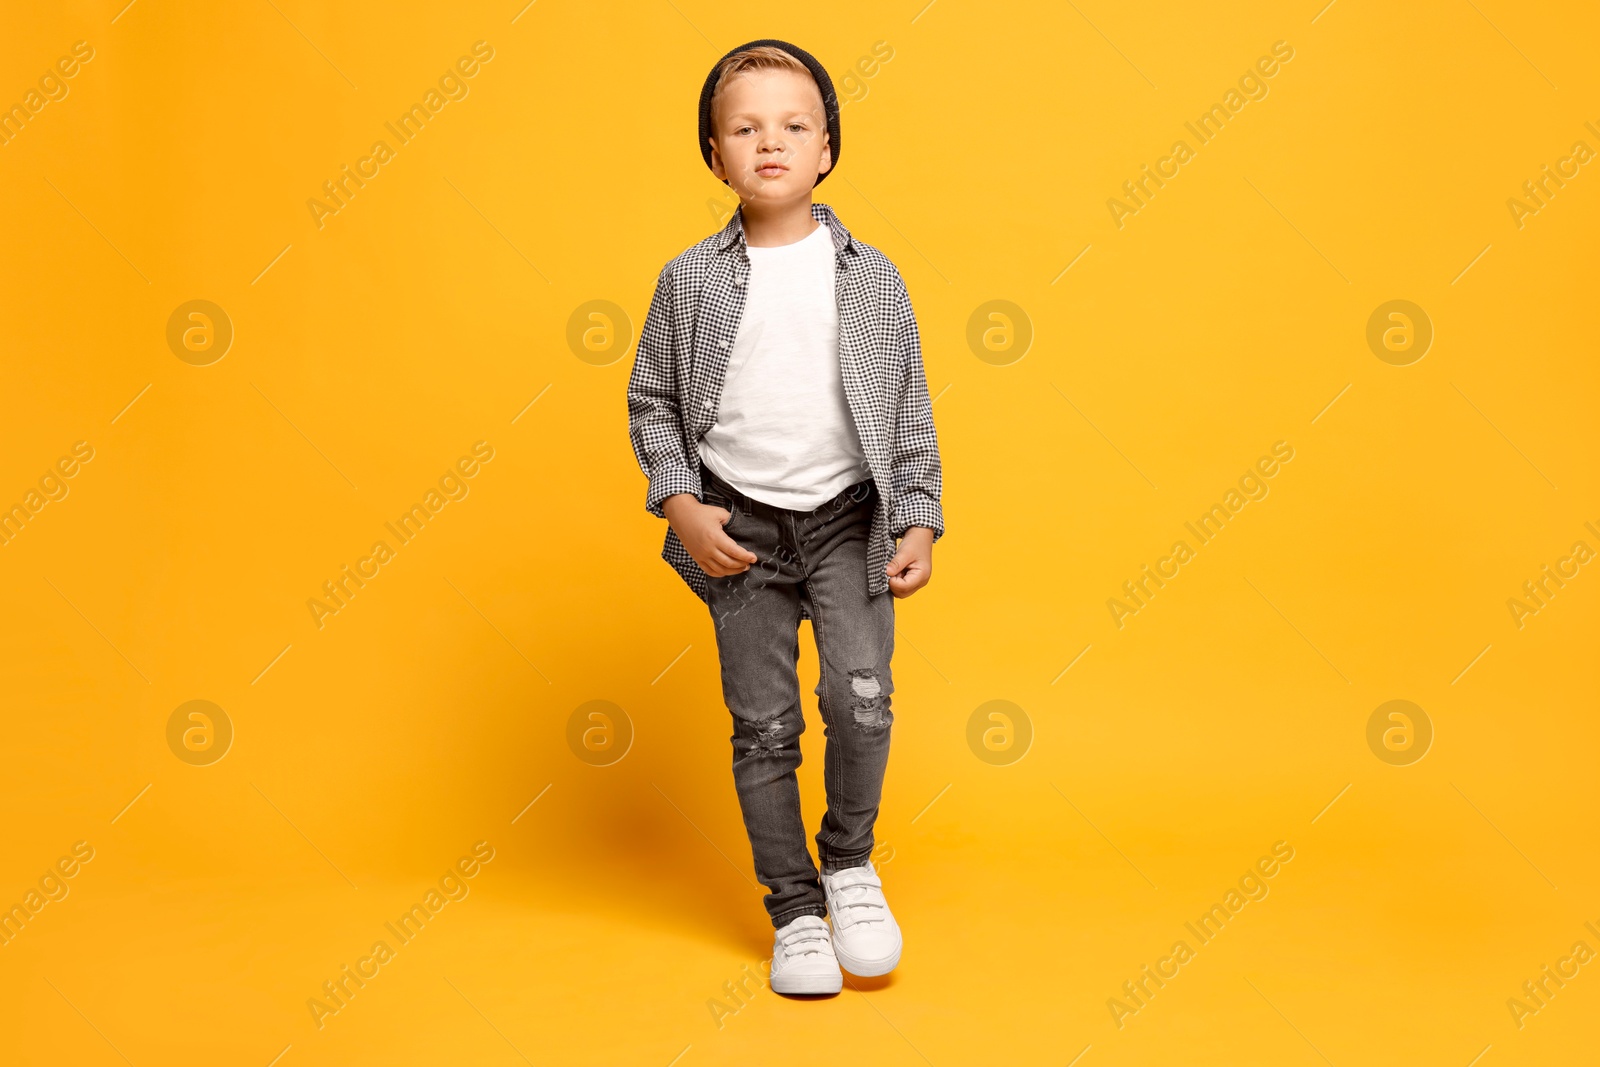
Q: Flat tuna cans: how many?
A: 0